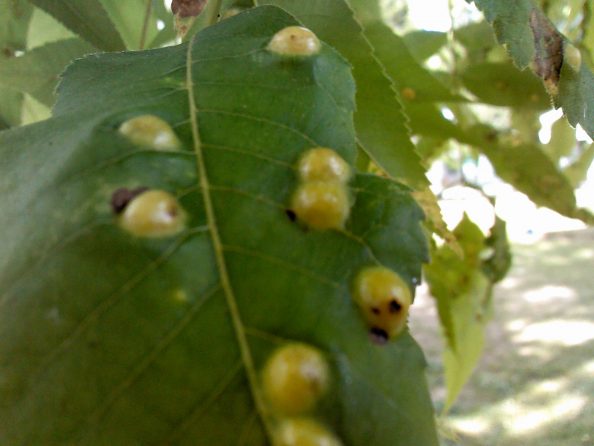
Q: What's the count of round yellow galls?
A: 8